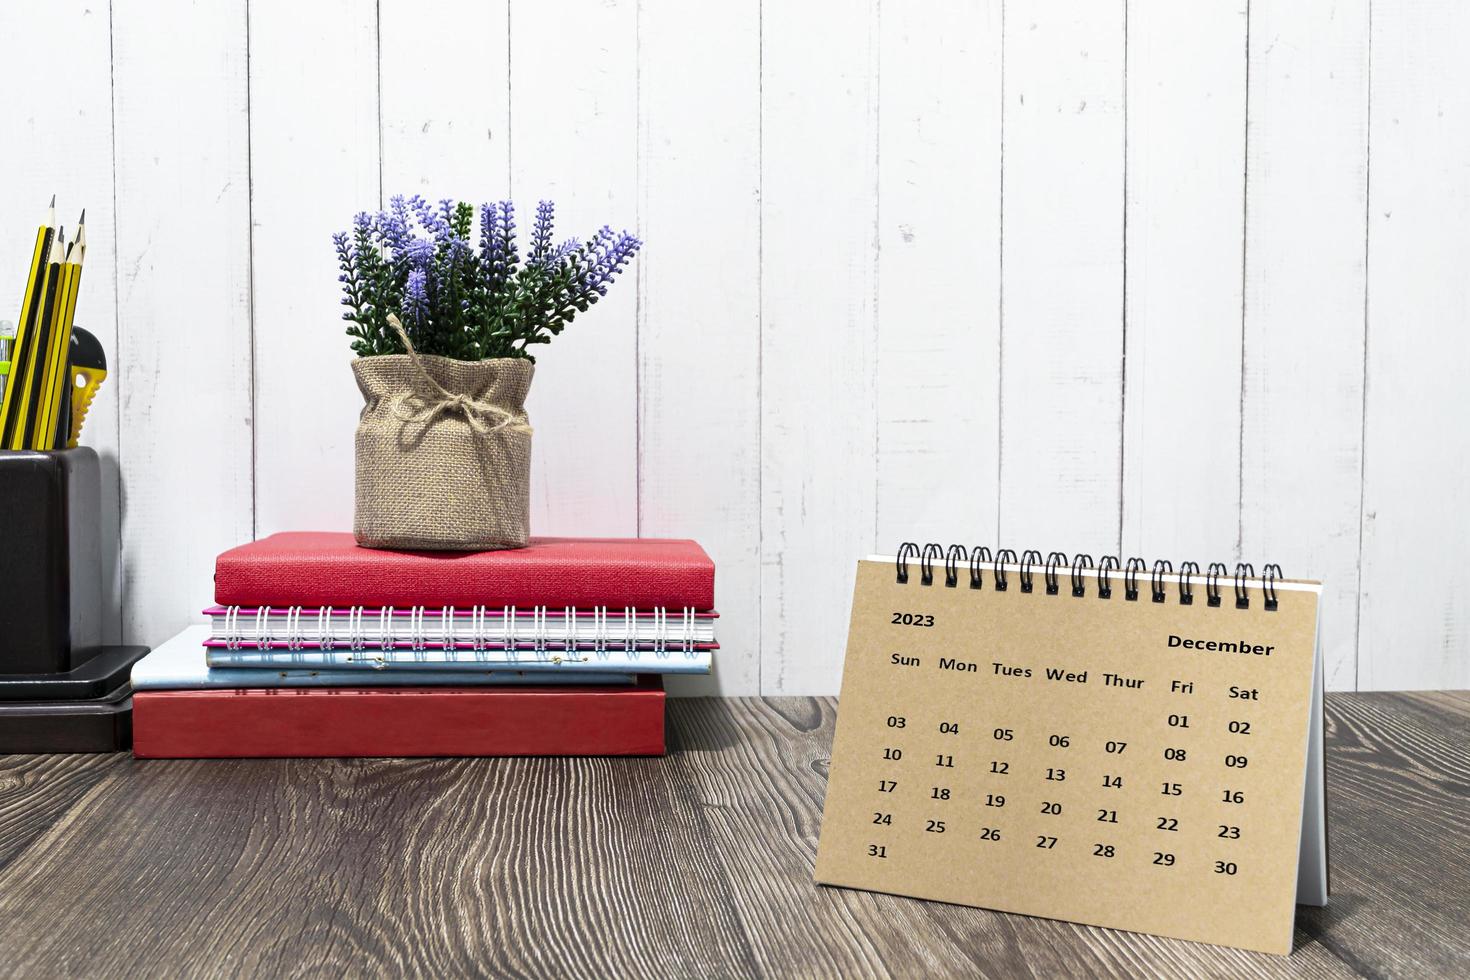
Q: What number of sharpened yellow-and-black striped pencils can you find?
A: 4